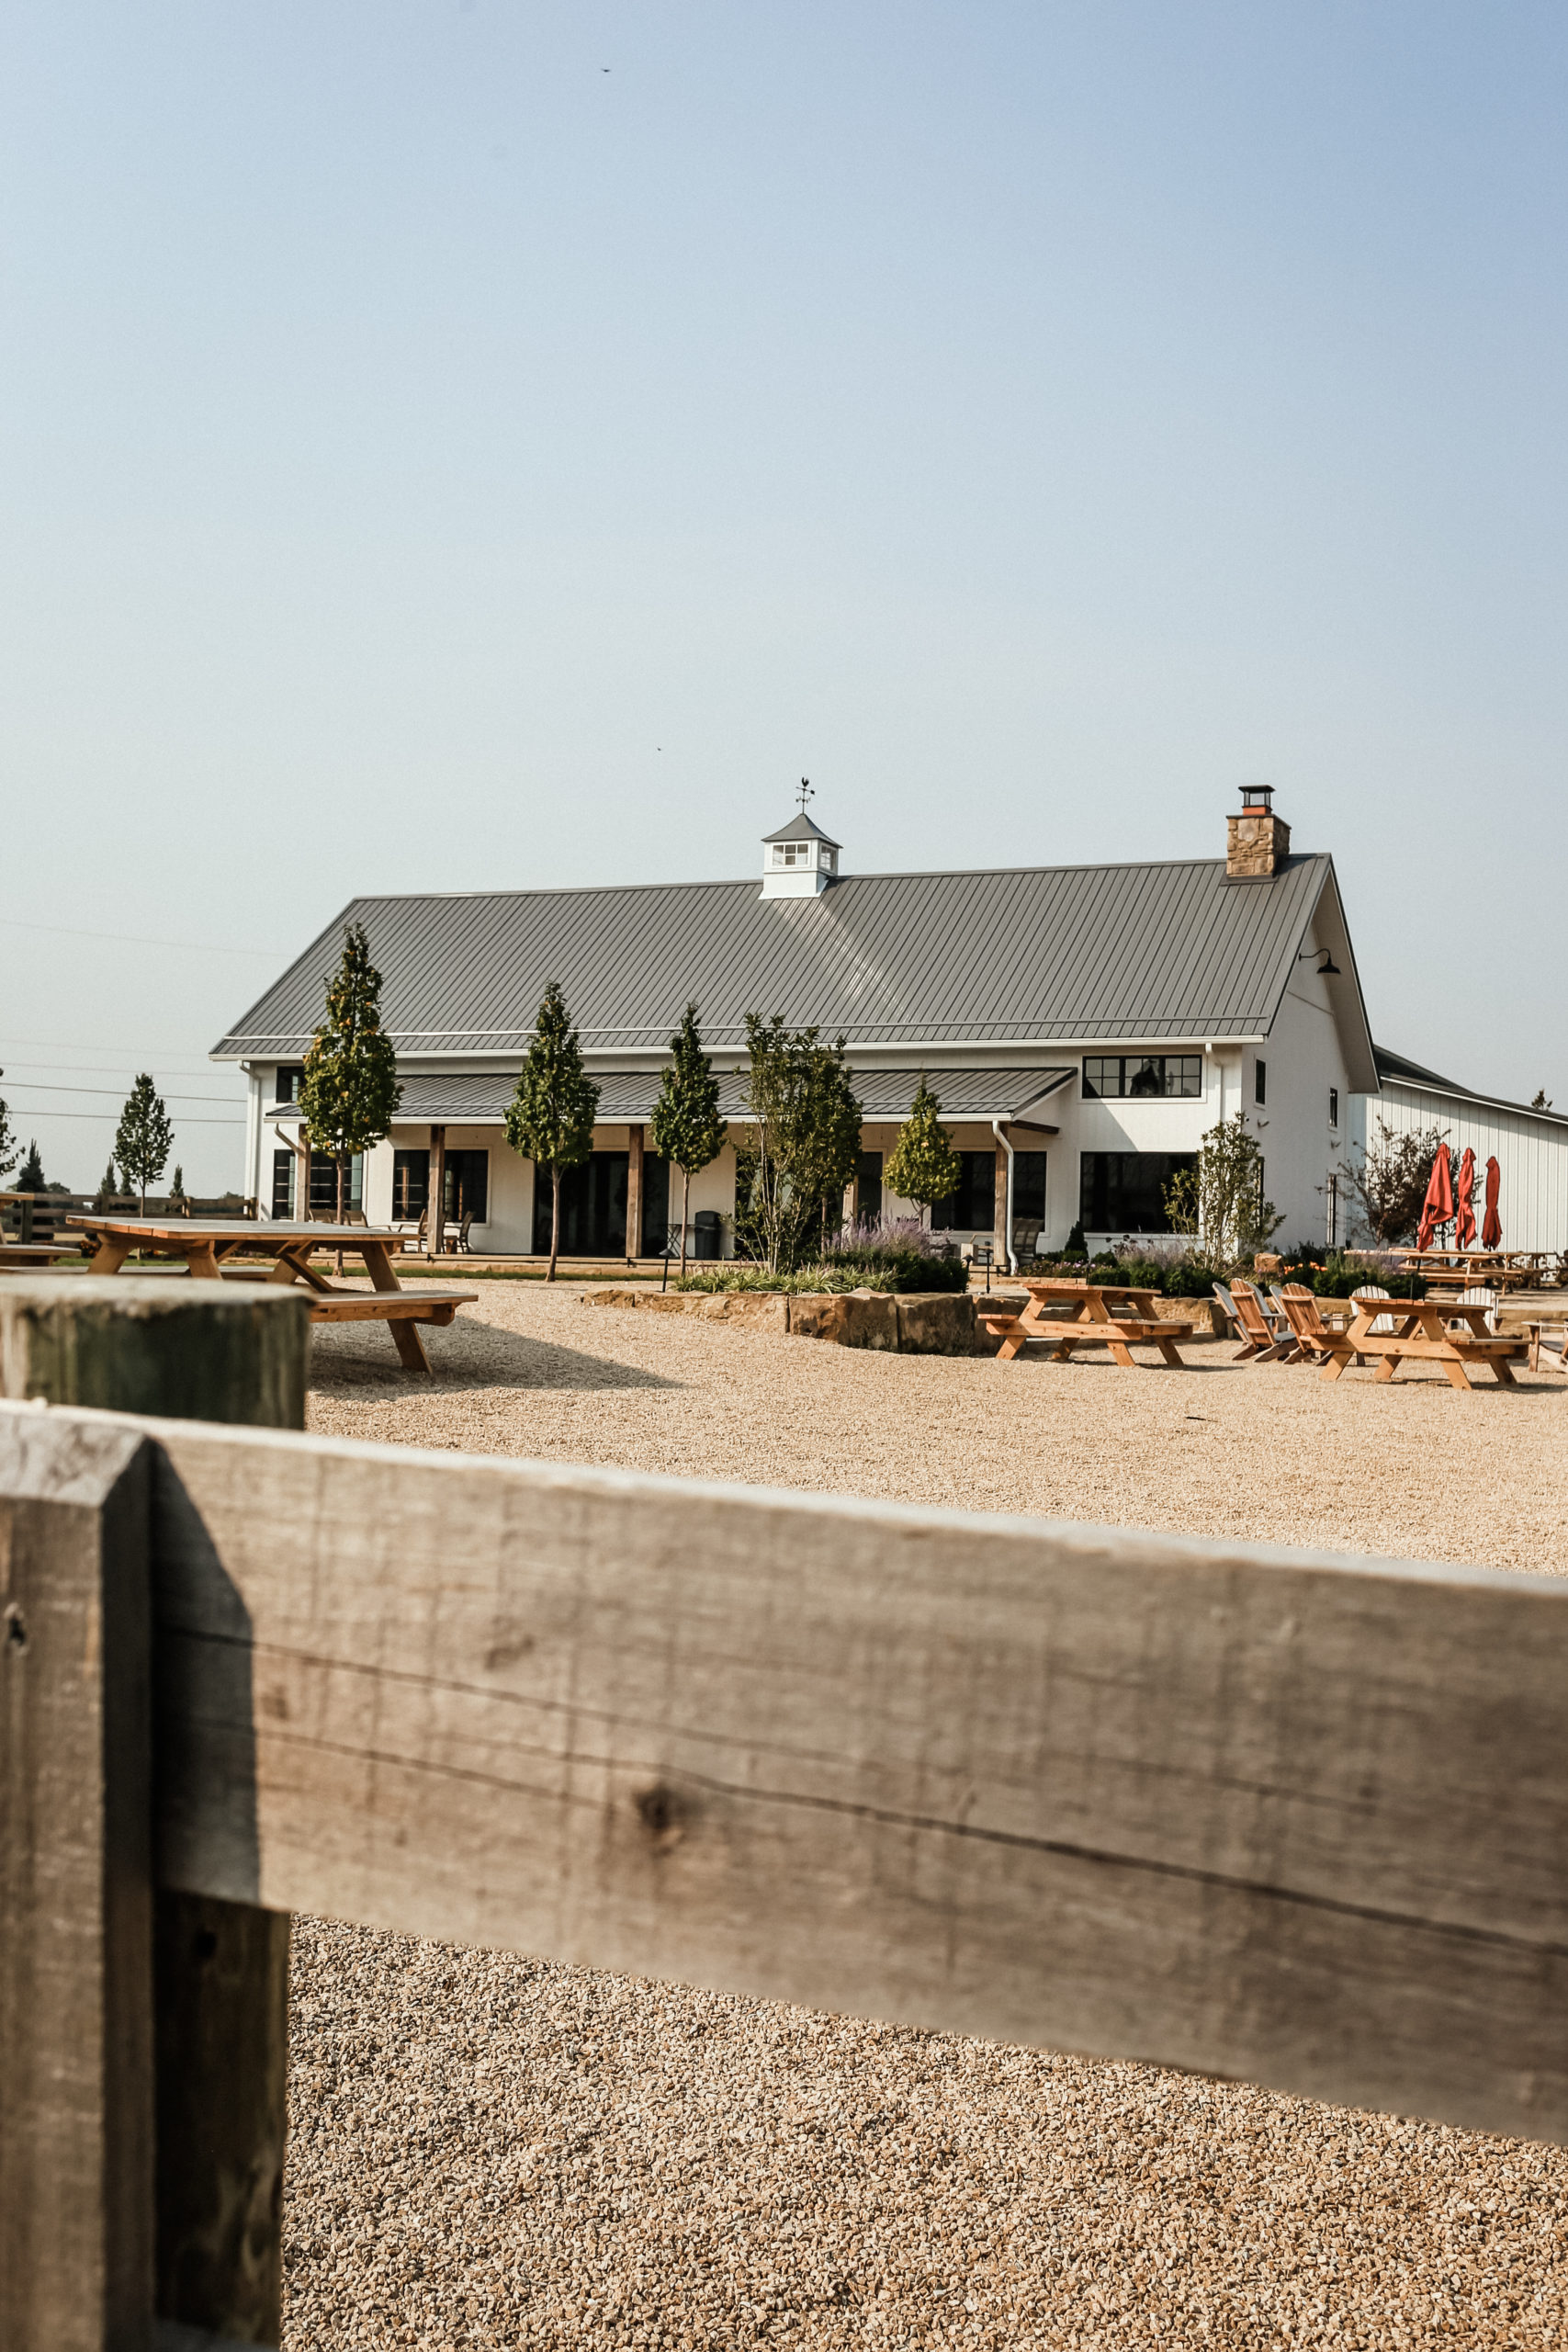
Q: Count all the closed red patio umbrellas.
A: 3